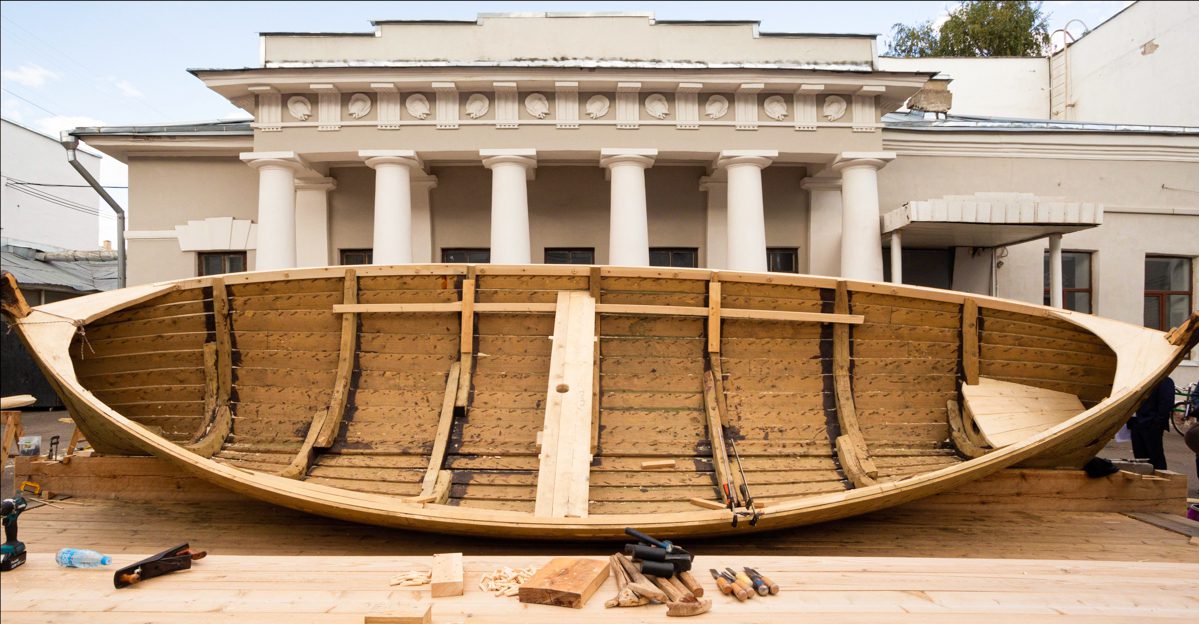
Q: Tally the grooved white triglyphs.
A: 11